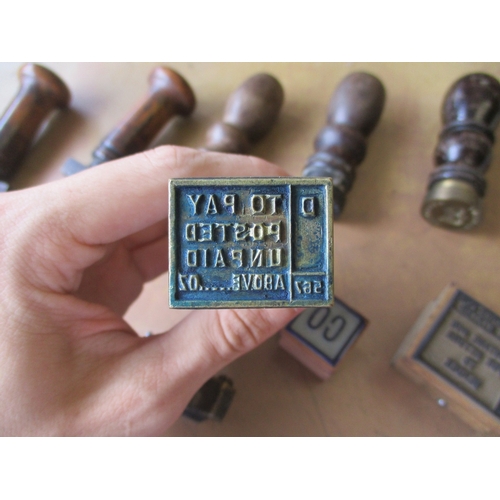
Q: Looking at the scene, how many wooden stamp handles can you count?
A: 5